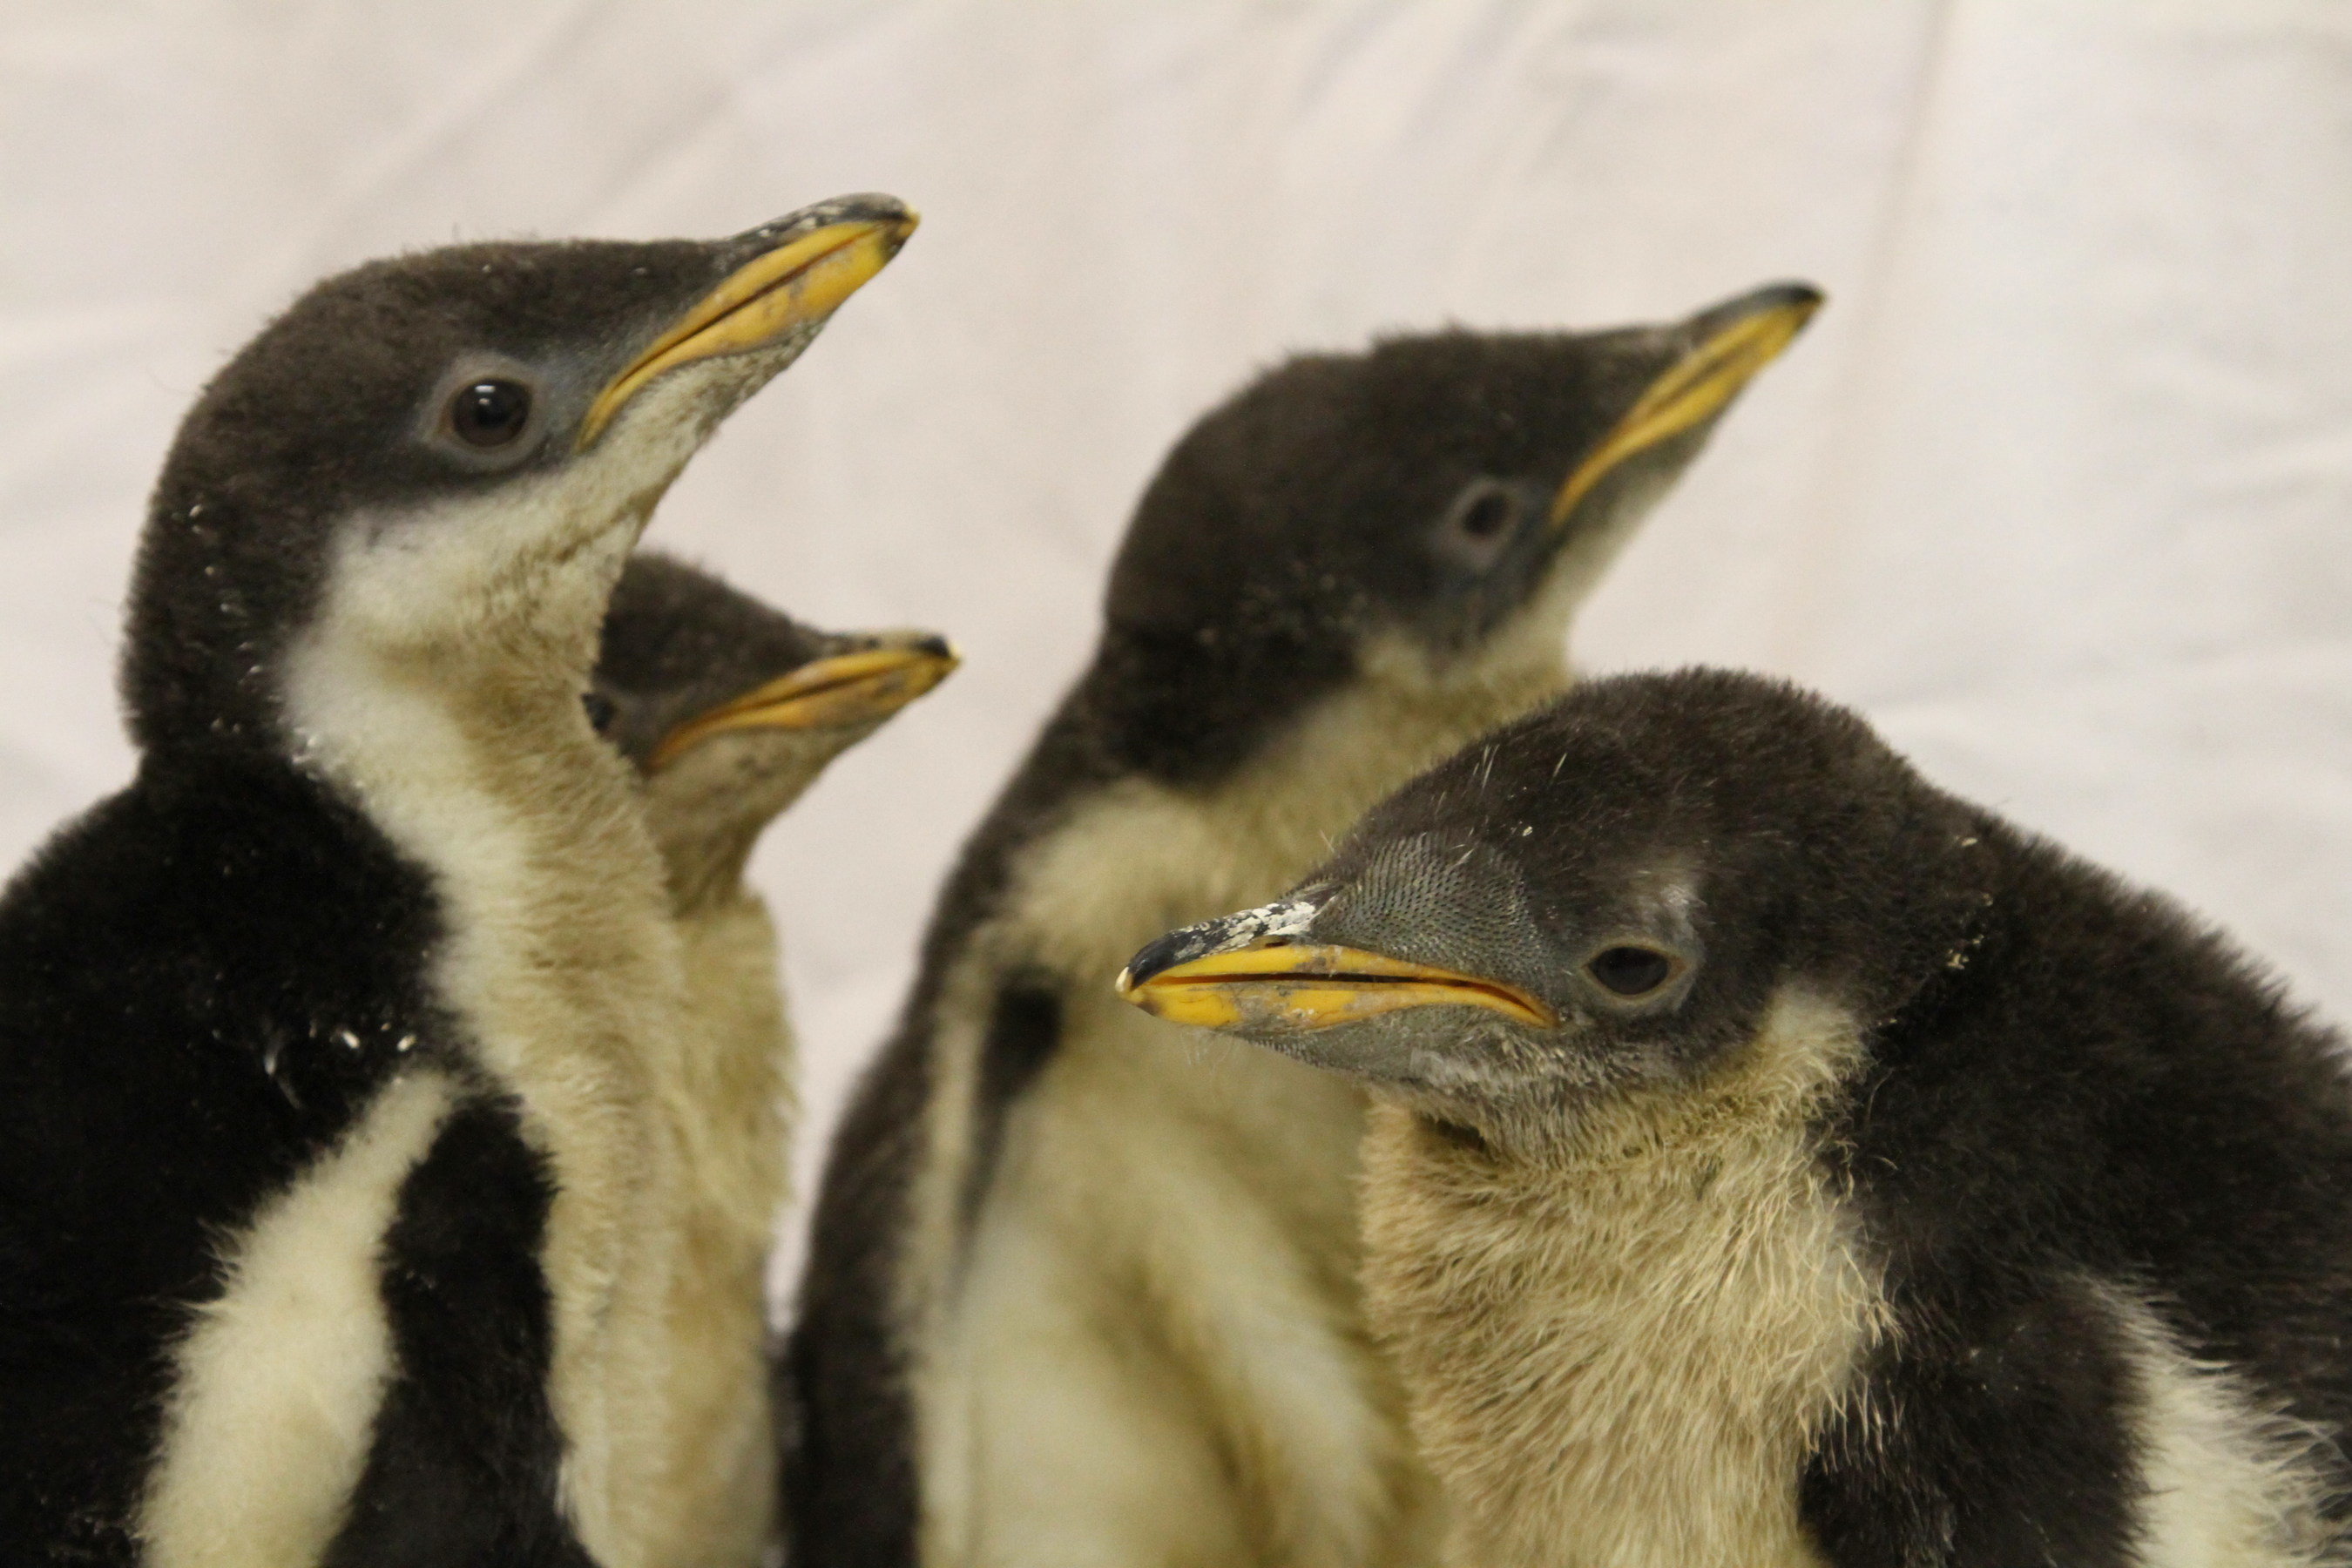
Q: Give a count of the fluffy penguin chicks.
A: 4